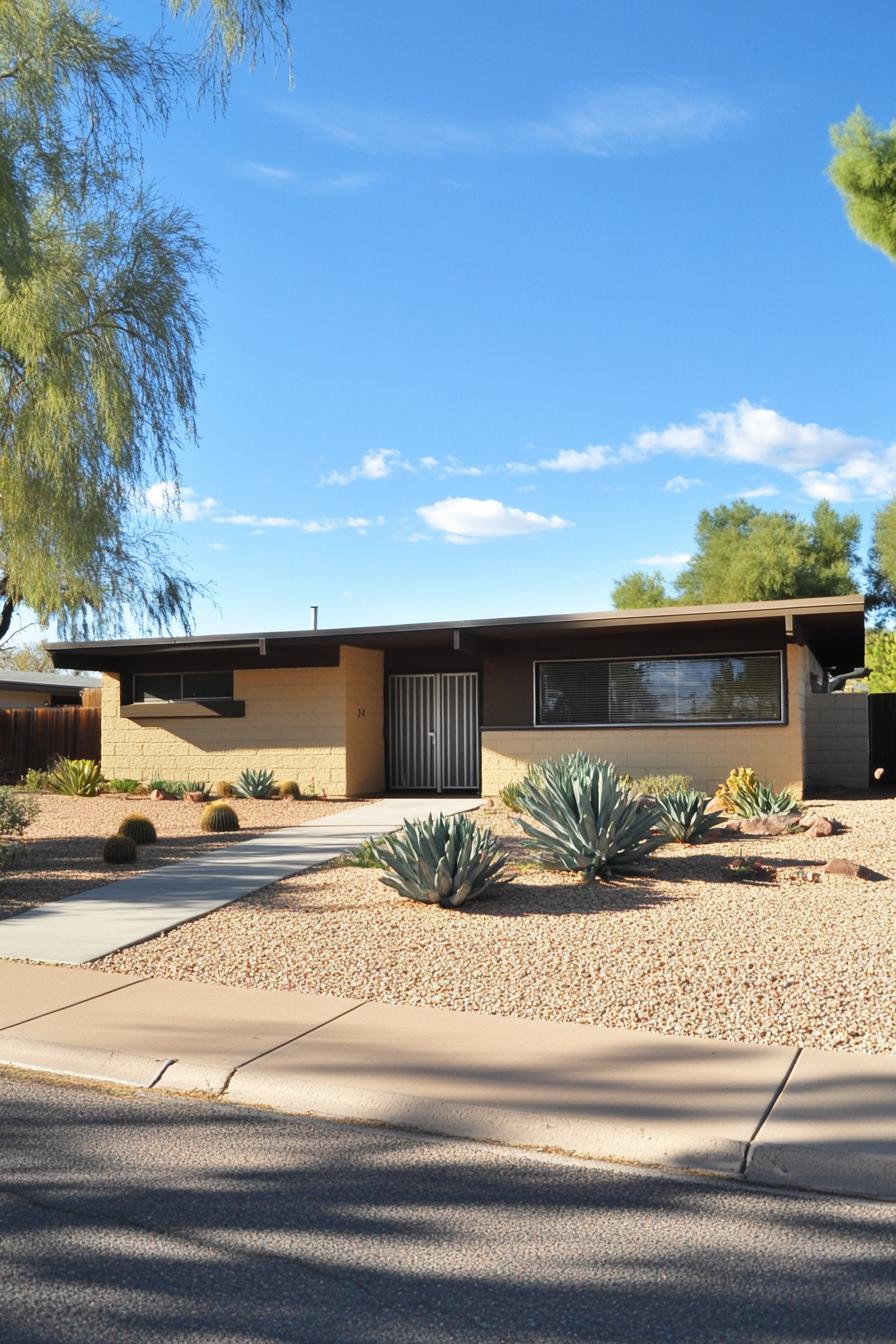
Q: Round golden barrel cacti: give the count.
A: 5